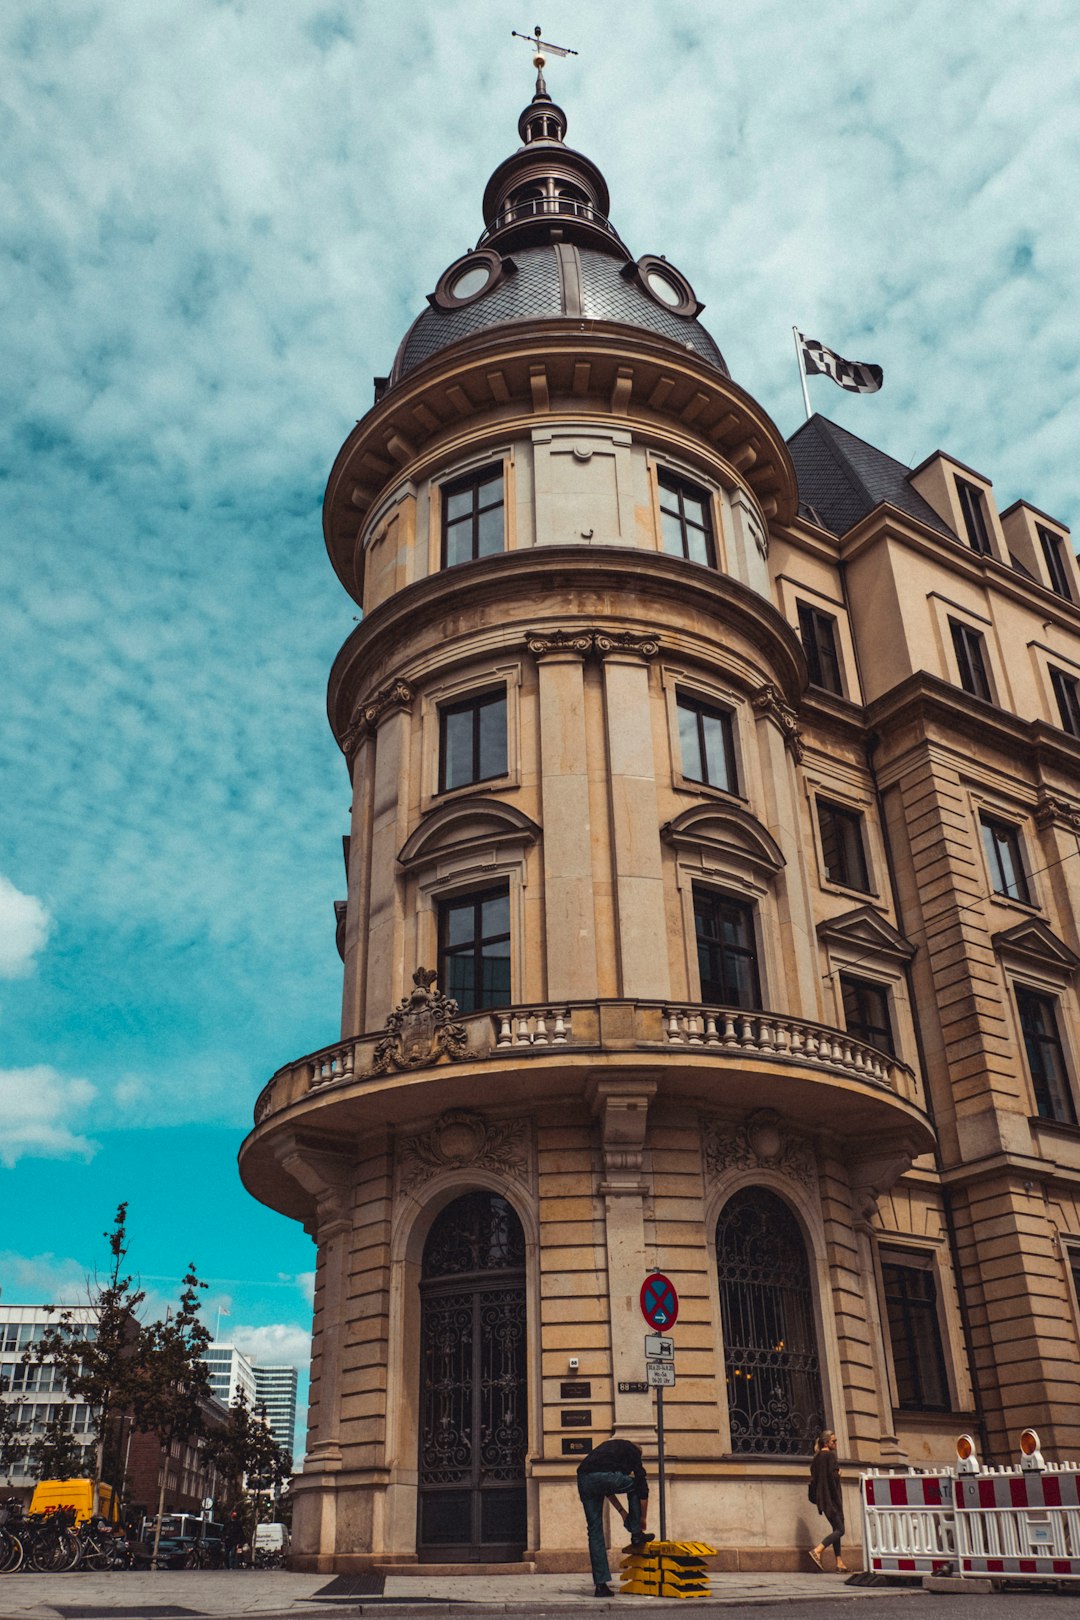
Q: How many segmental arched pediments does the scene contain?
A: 2